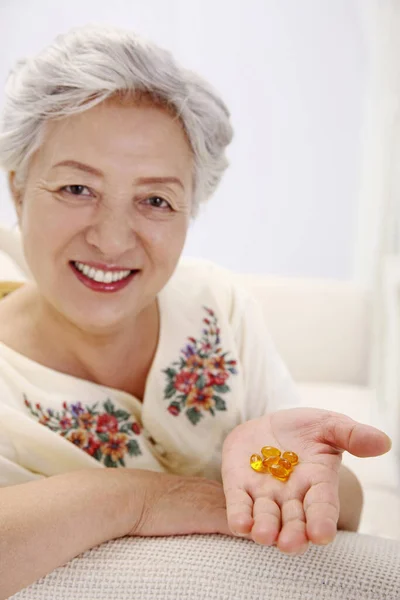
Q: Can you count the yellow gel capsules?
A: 6